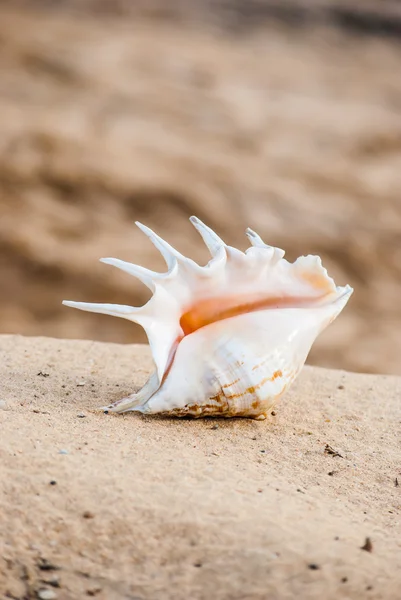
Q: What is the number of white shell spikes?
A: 5